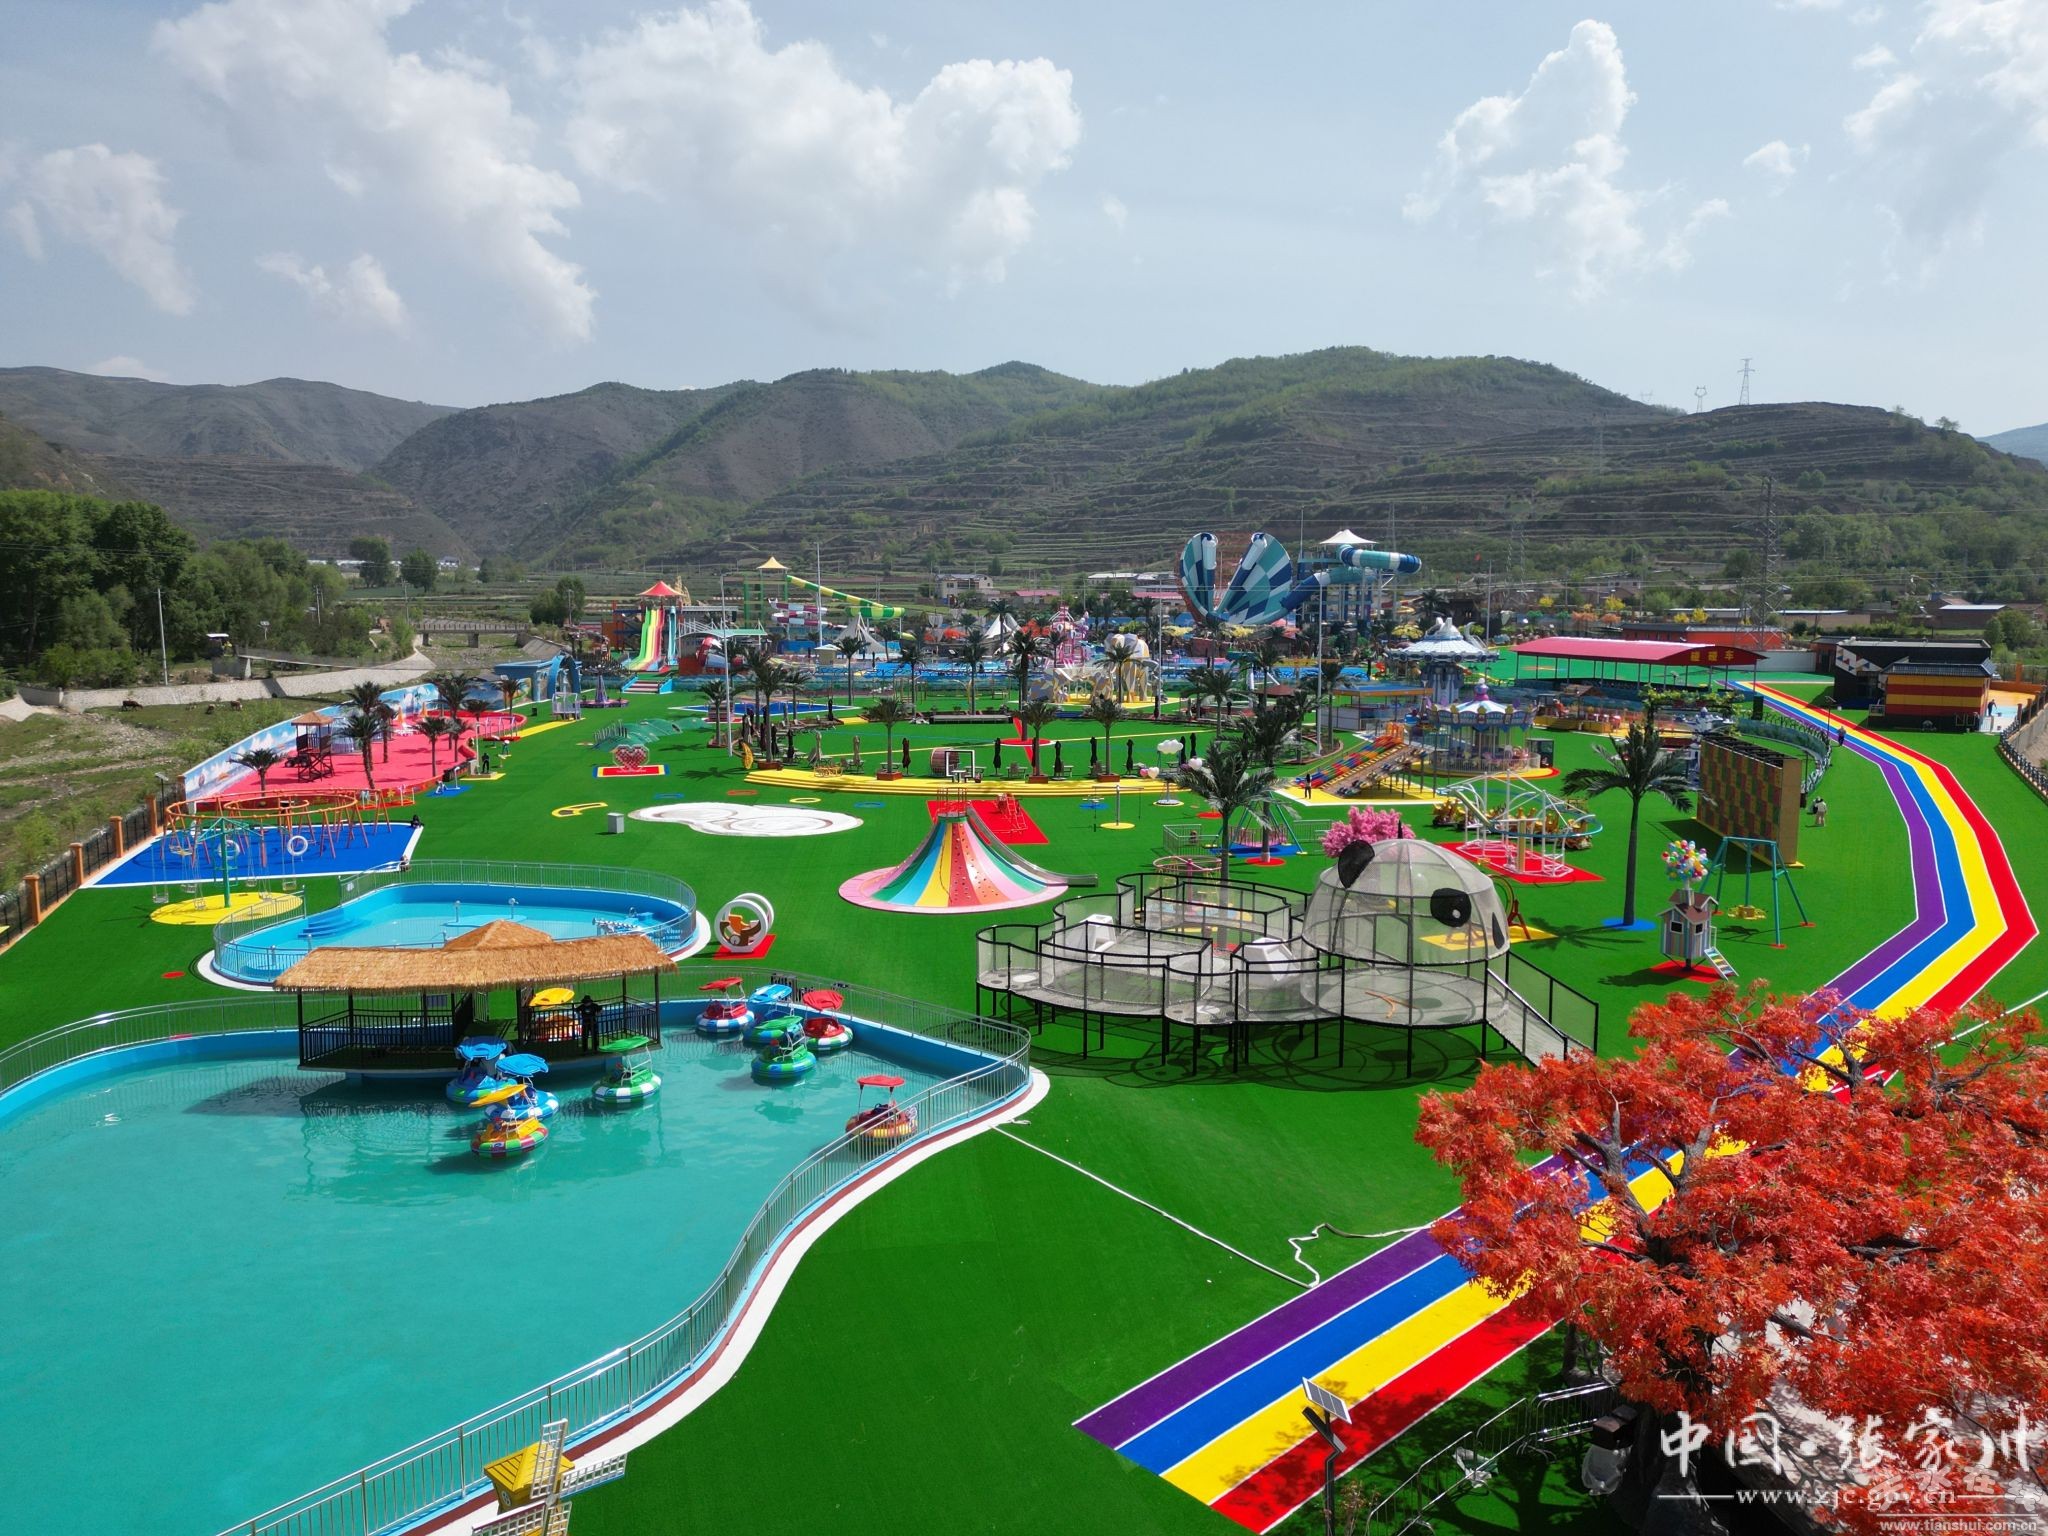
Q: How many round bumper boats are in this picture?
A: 10